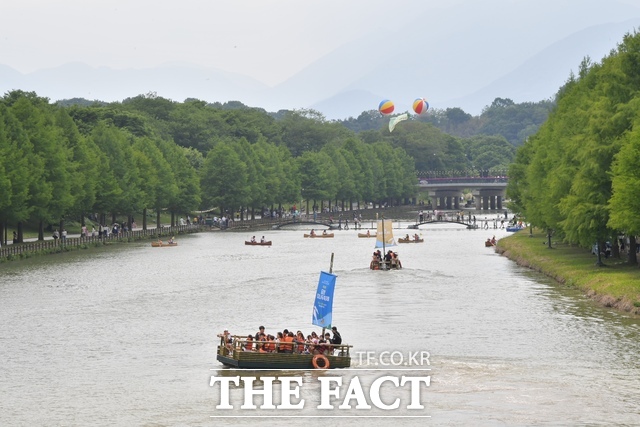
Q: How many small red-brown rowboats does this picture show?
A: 6